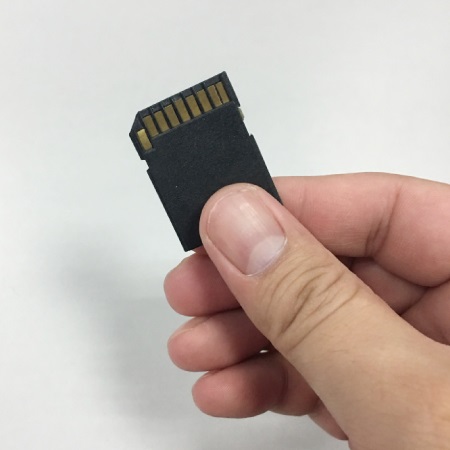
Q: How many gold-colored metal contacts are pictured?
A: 9